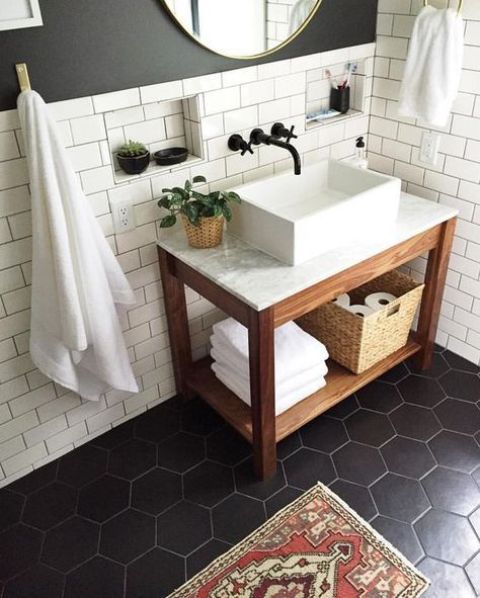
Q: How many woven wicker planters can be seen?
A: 1